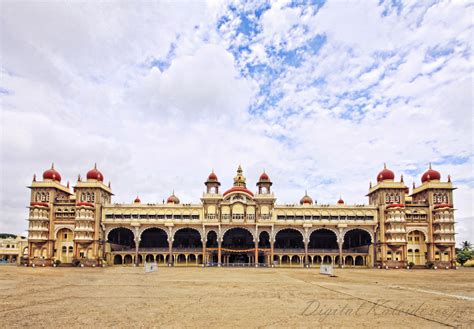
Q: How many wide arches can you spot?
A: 7